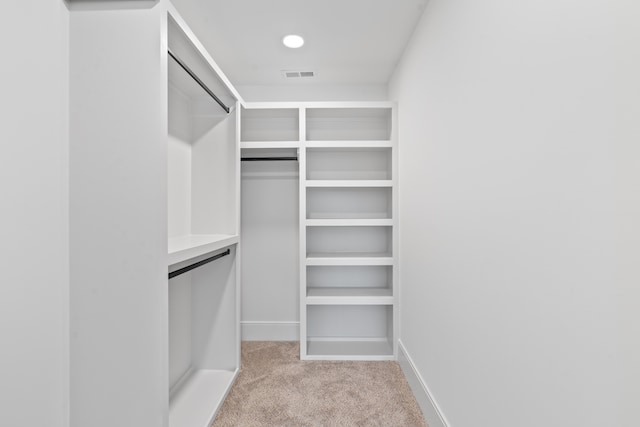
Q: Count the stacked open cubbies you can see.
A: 6